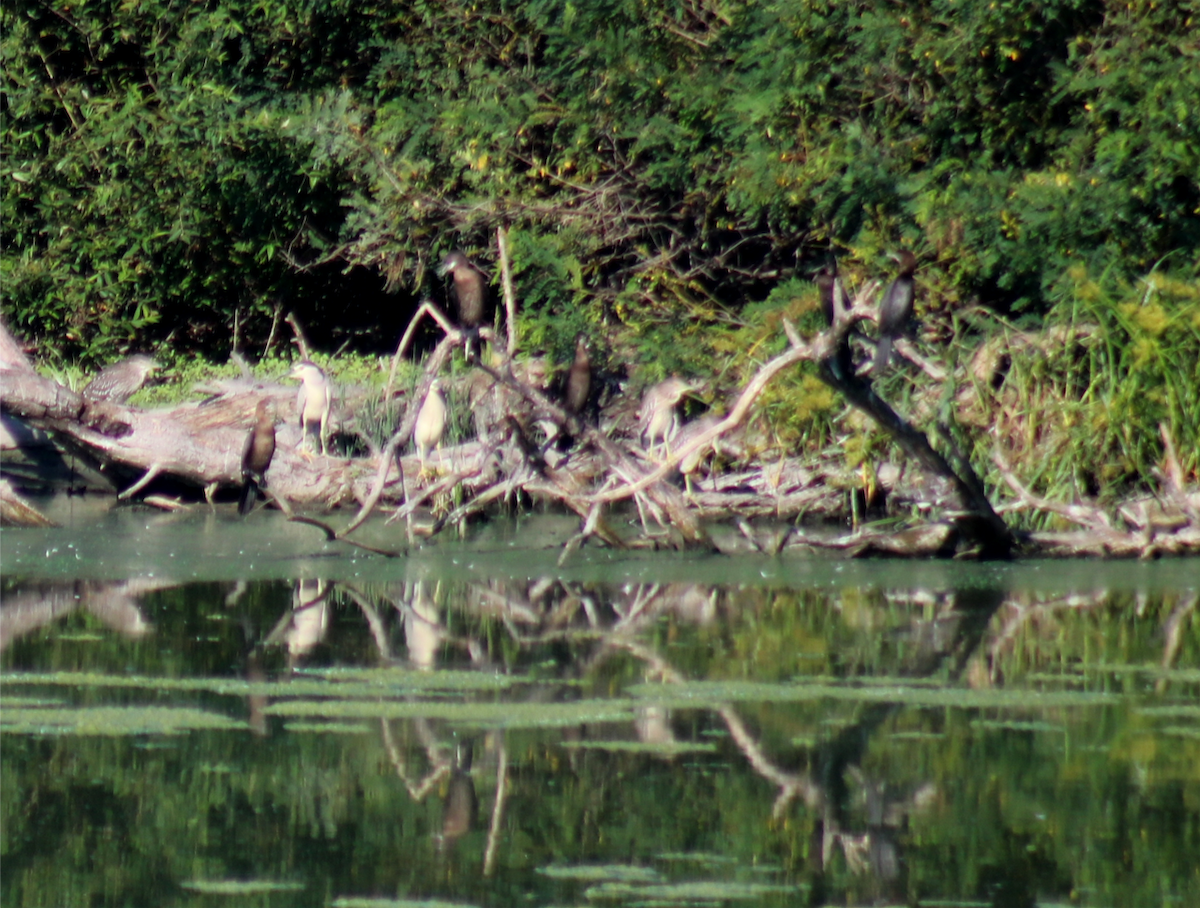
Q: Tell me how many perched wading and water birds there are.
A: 10